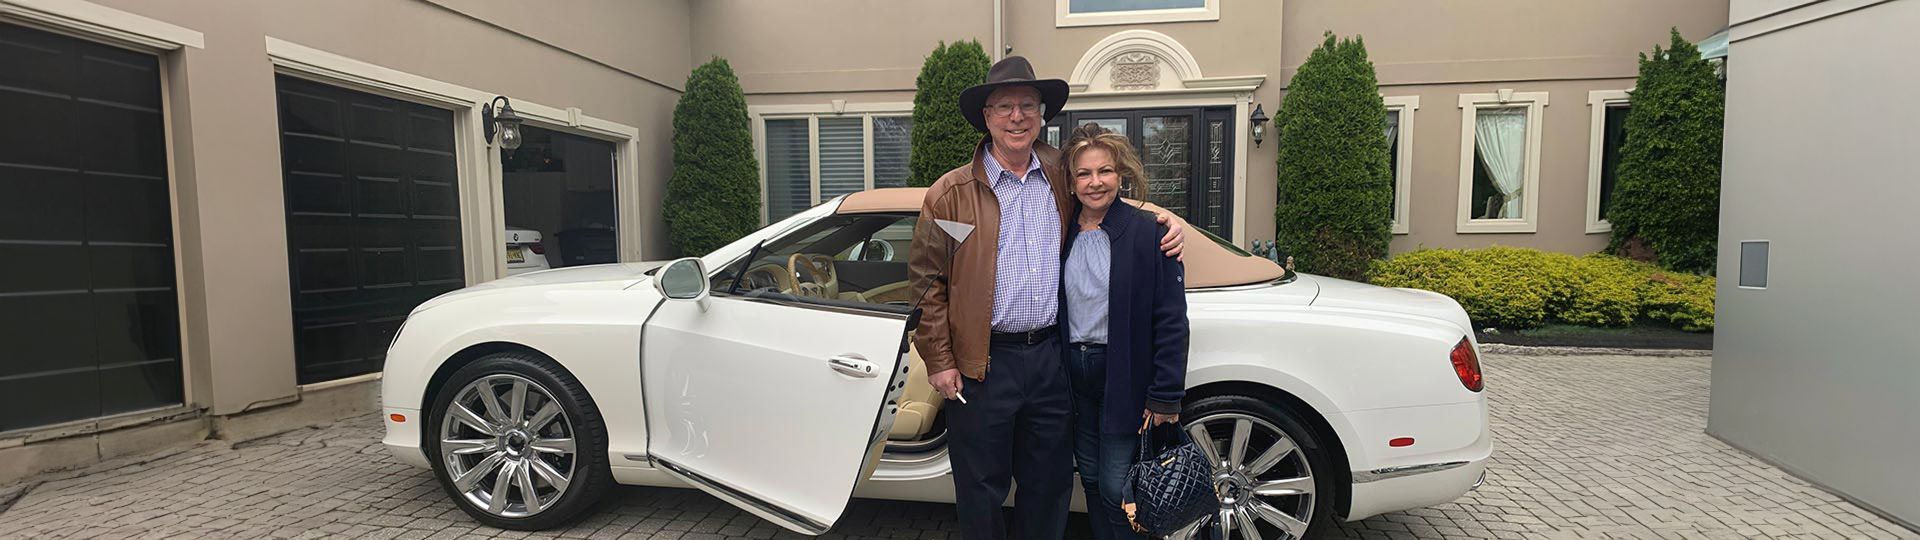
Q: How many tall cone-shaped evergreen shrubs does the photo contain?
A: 4